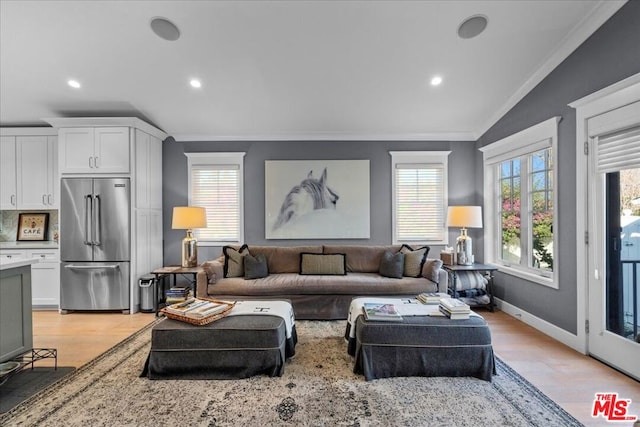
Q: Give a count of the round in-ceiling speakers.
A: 2